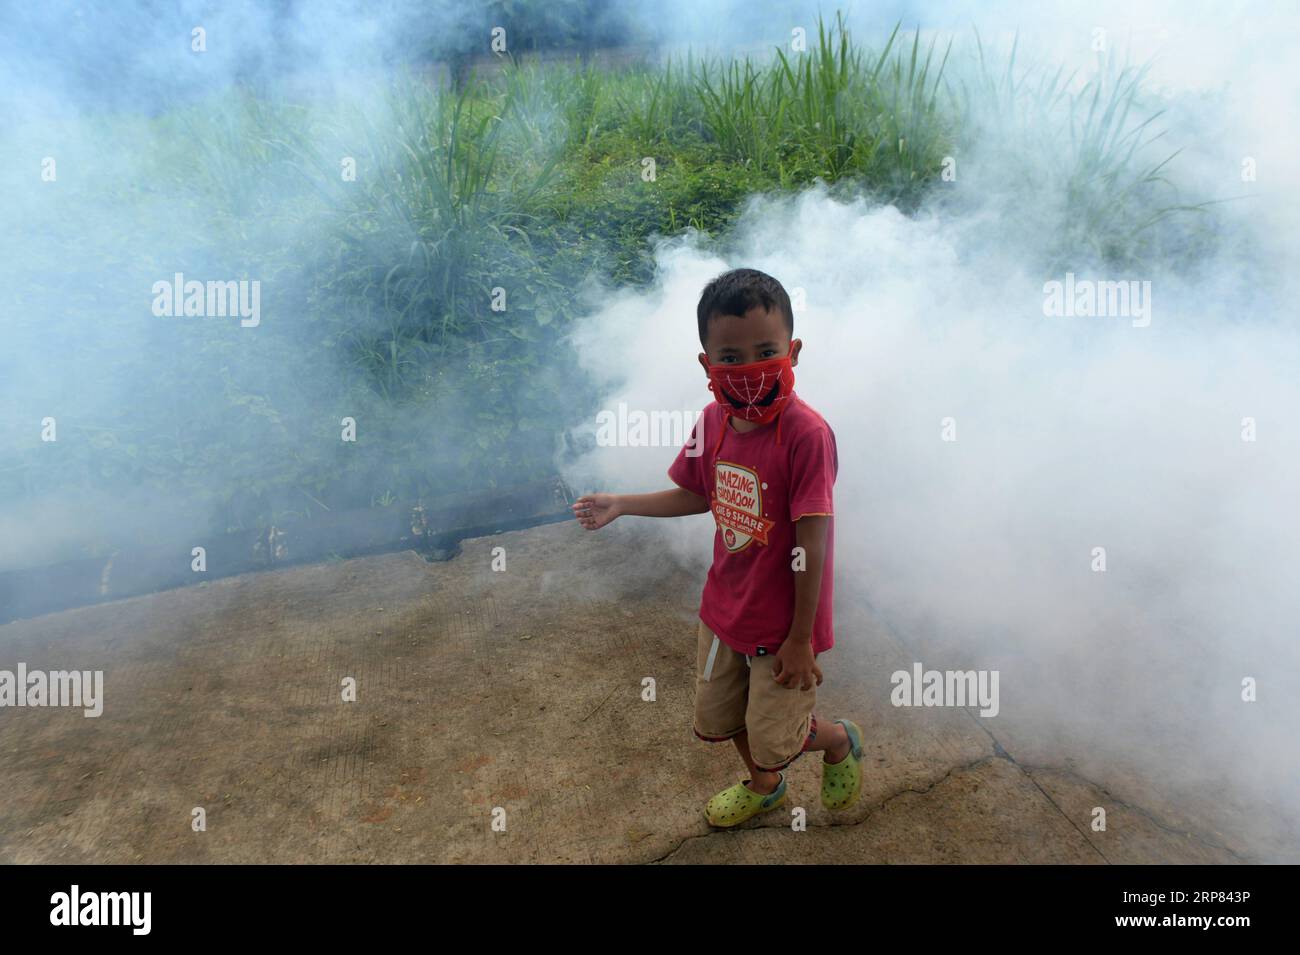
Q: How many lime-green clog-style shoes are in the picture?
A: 2